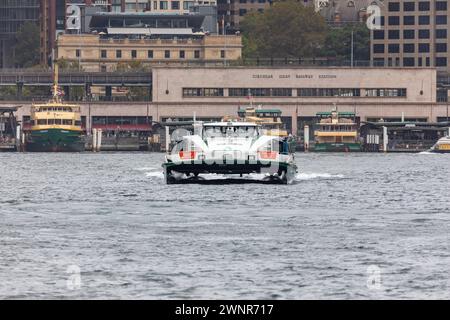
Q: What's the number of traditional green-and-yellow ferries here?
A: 3